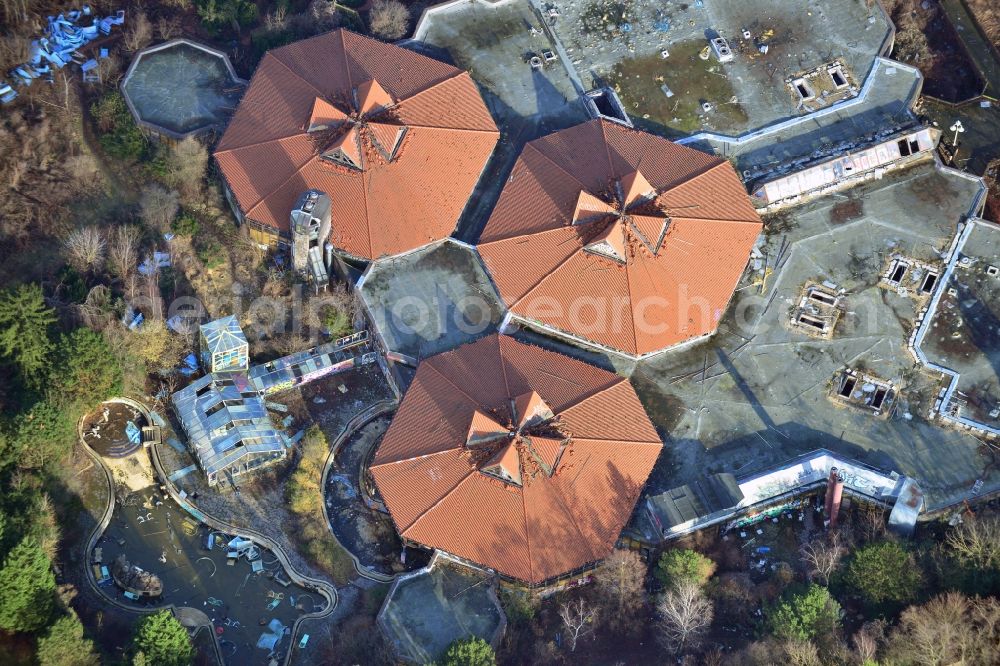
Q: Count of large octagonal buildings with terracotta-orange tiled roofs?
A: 3